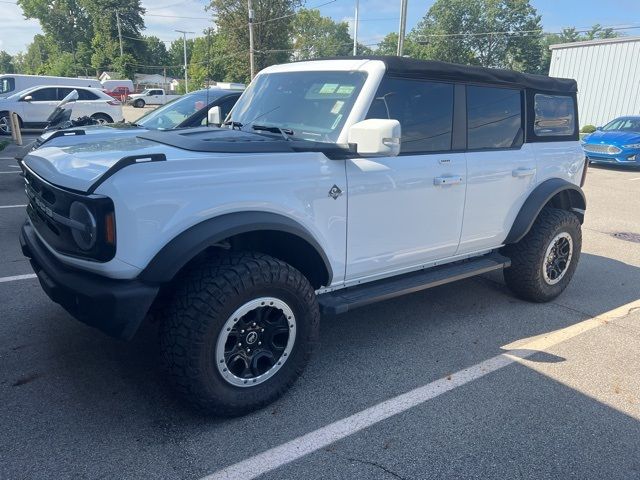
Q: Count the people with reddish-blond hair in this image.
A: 0